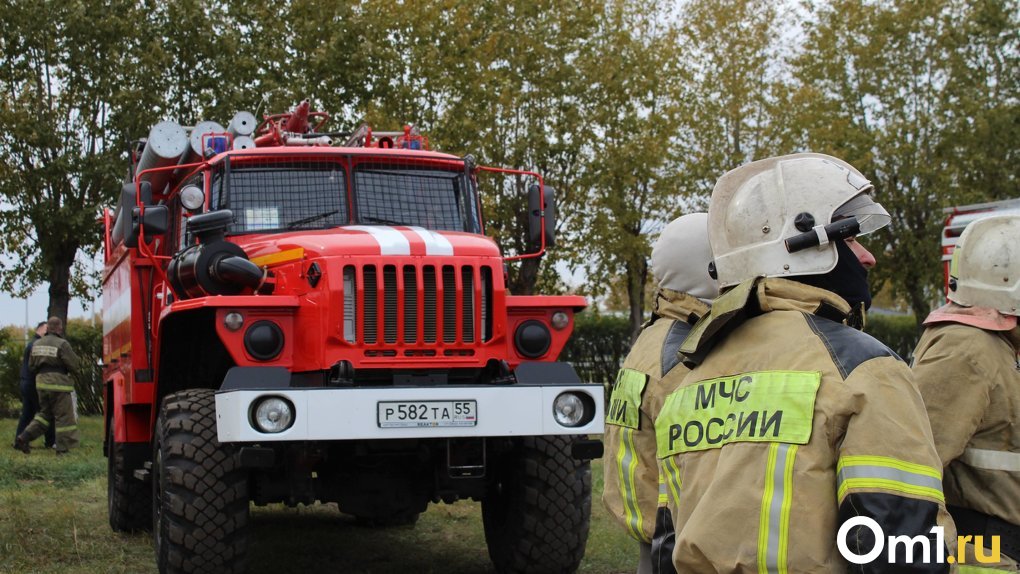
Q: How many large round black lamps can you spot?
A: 2